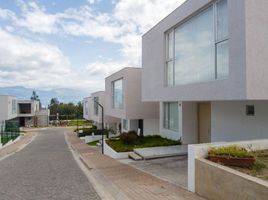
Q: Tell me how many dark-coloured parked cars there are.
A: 0